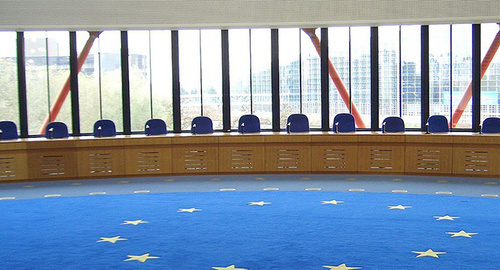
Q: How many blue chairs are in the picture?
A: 11